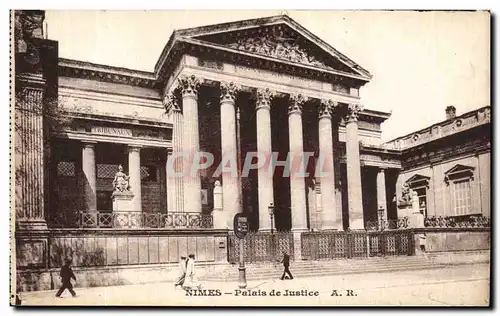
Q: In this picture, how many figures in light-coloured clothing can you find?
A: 2